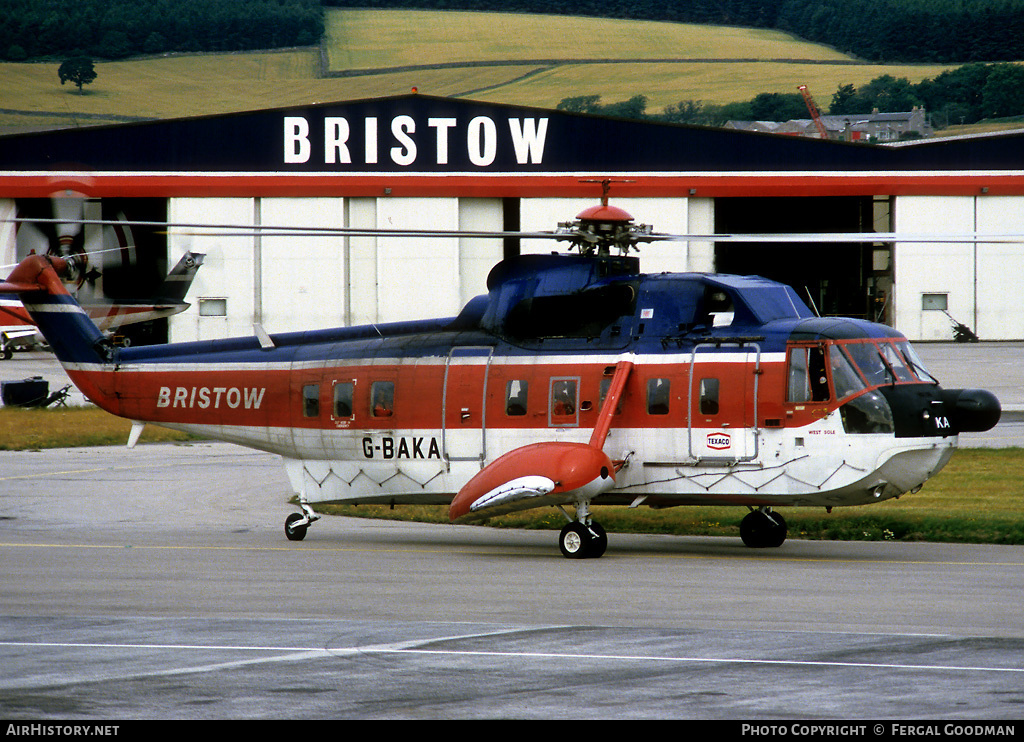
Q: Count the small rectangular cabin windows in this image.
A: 8